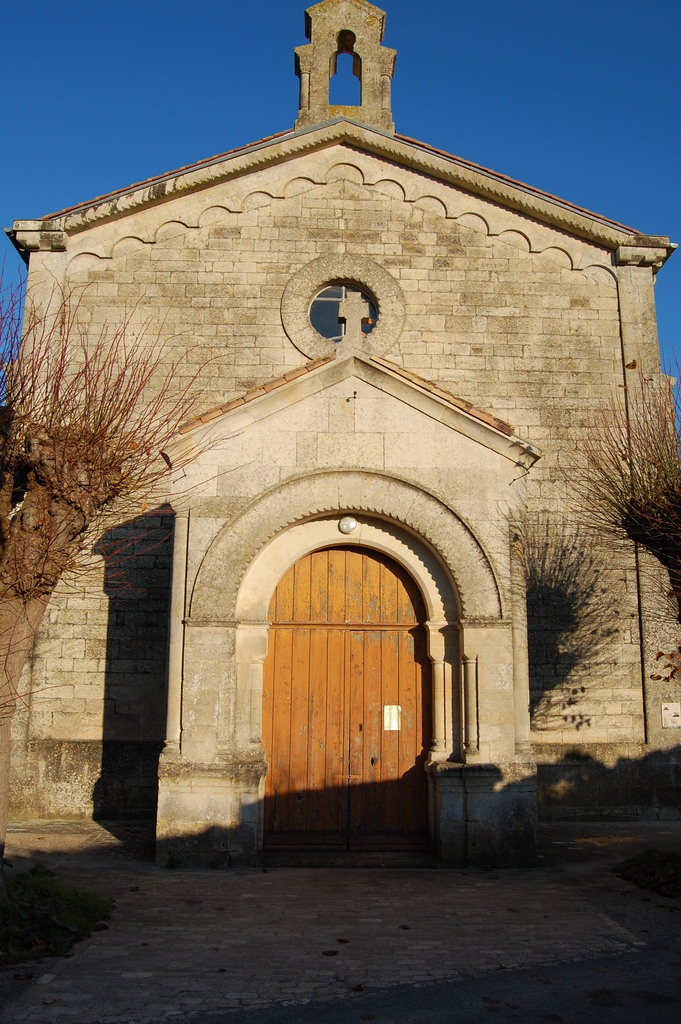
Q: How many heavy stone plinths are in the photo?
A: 2